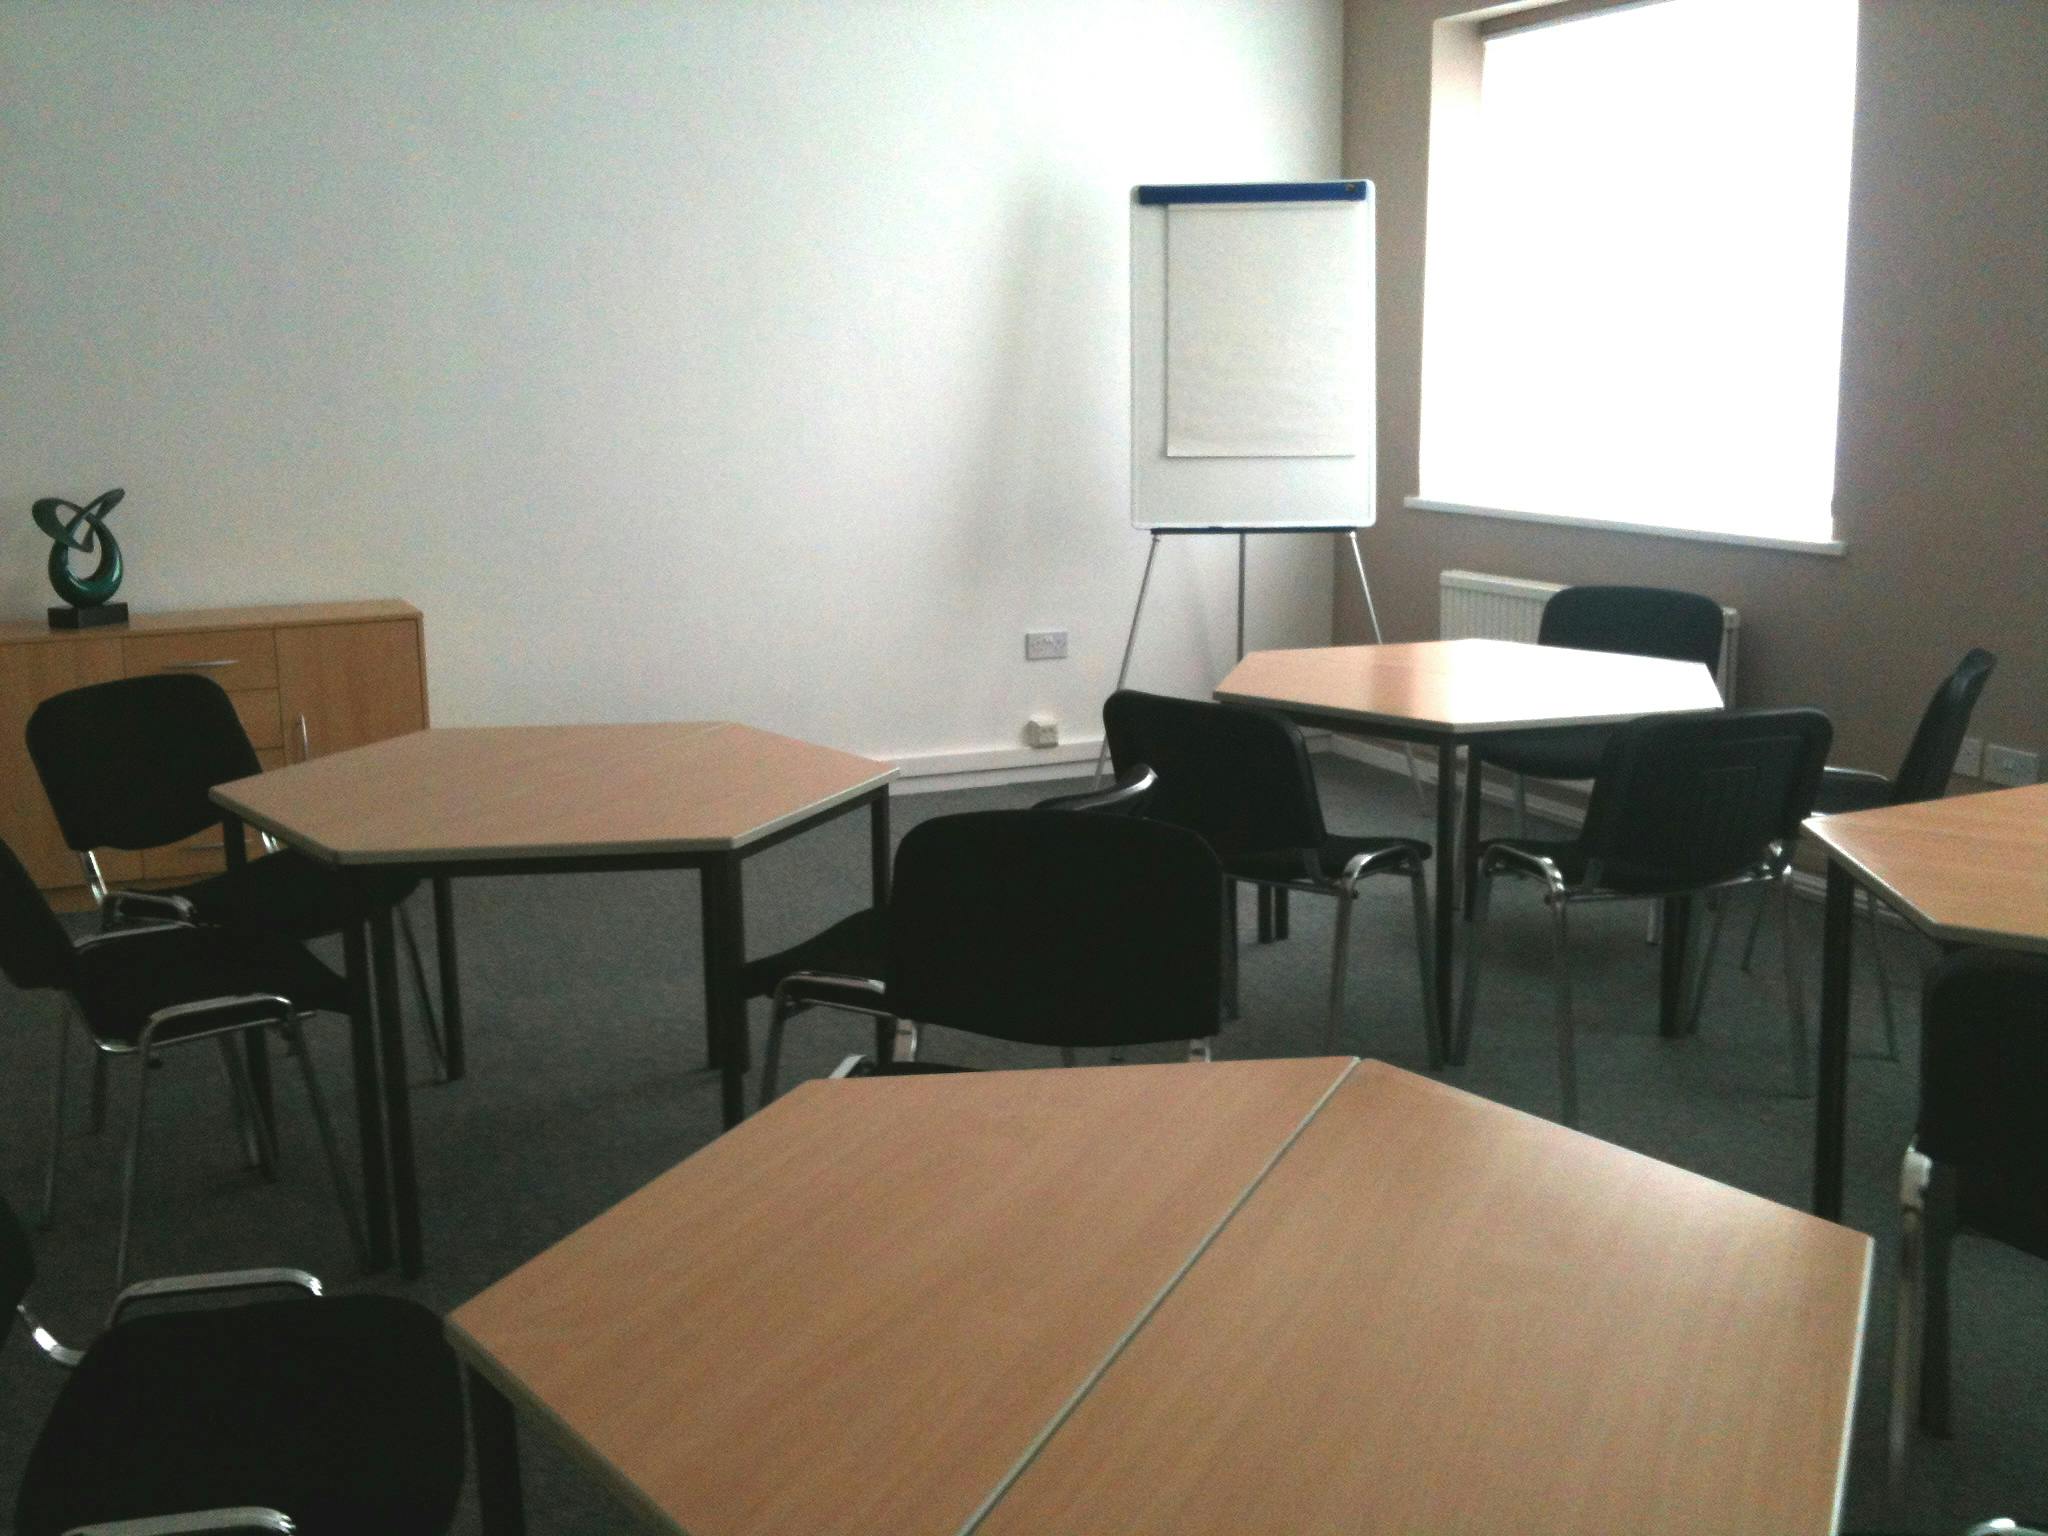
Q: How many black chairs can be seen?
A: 10